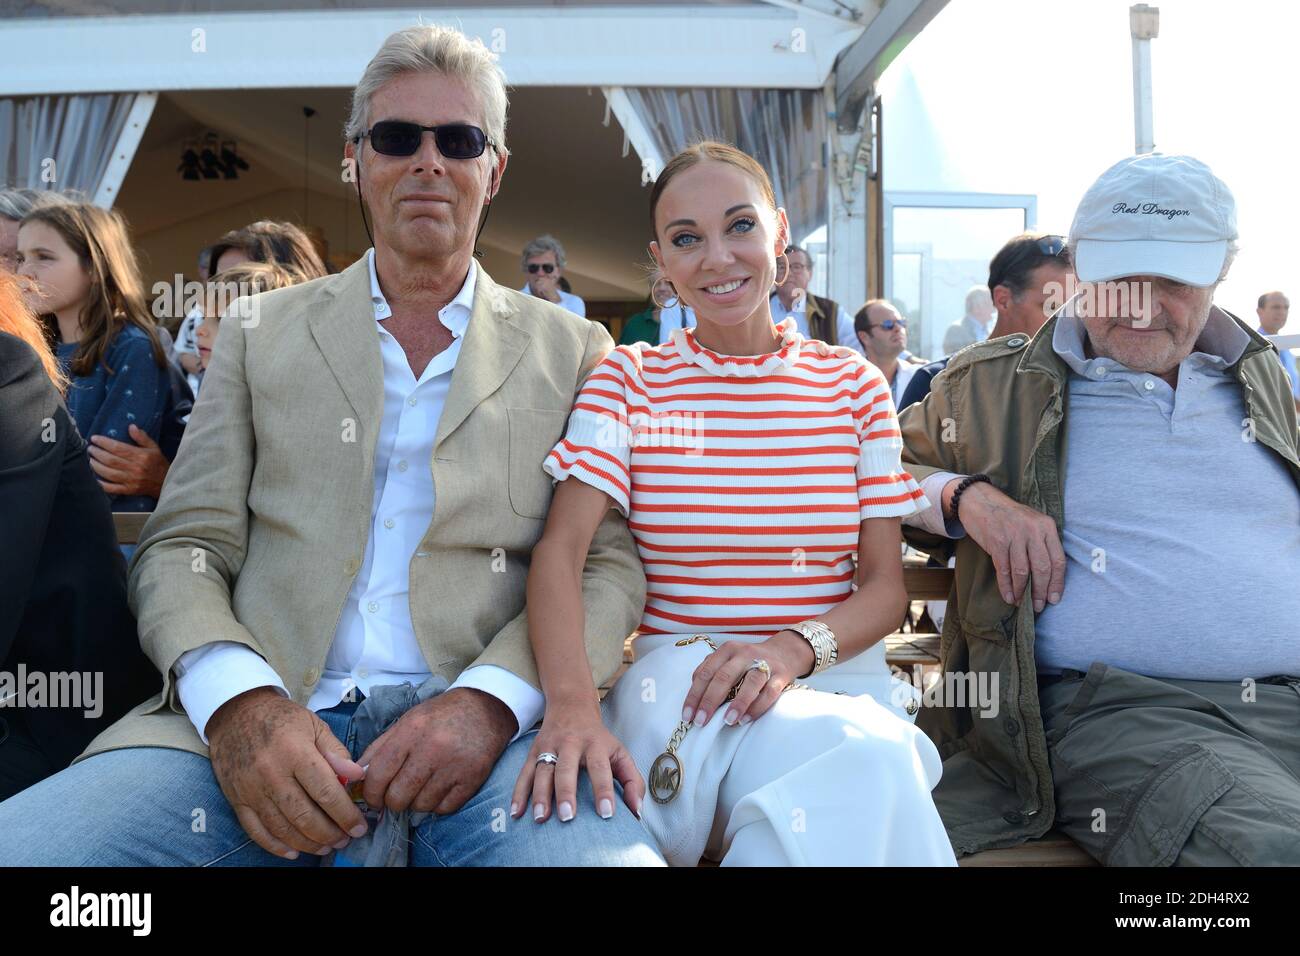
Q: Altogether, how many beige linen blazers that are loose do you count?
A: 1